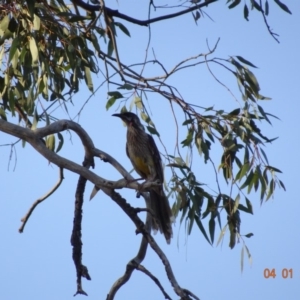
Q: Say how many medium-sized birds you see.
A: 1